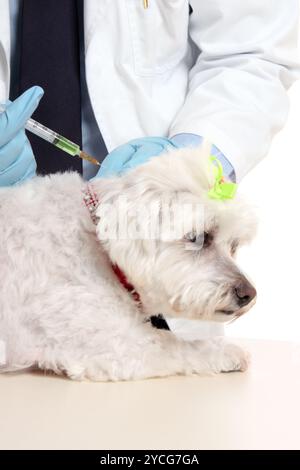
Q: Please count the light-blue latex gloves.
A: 2